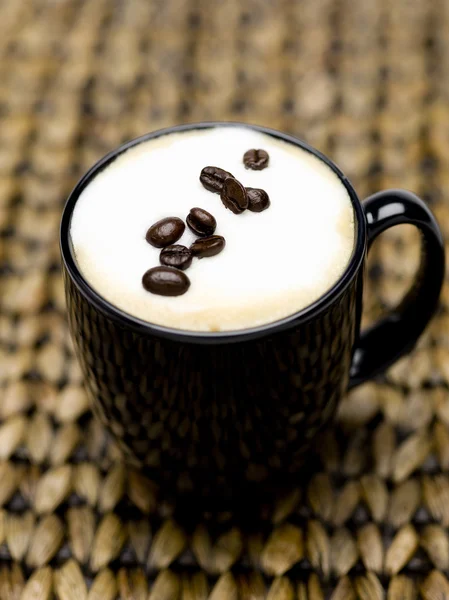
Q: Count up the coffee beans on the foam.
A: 9